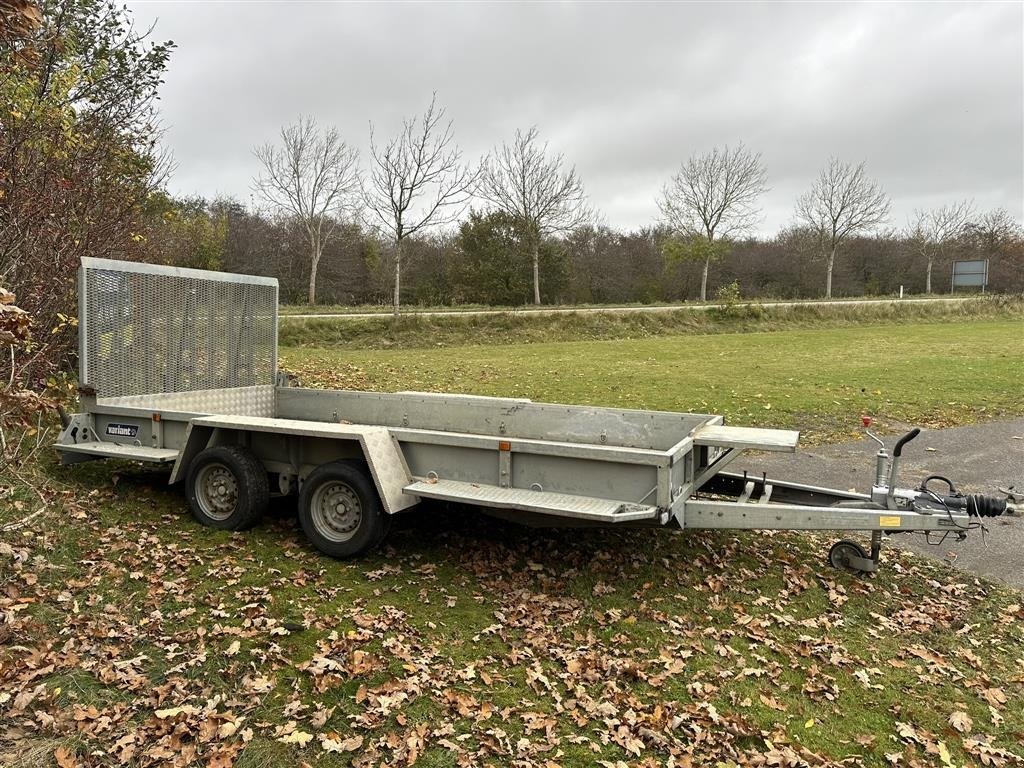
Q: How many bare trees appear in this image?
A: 6